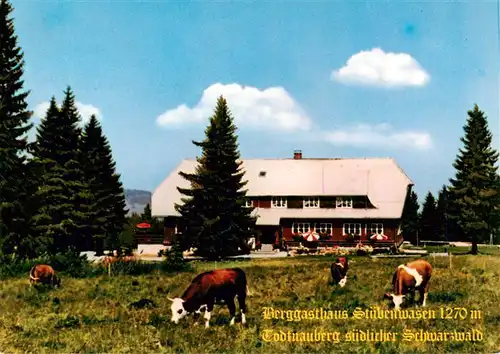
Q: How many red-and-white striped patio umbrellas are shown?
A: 2